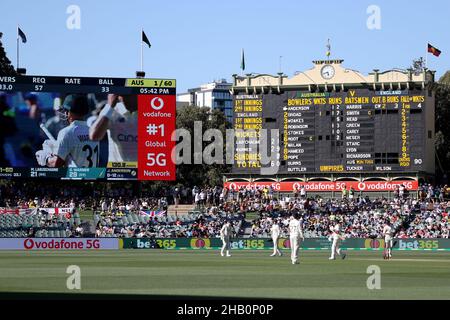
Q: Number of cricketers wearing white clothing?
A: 5